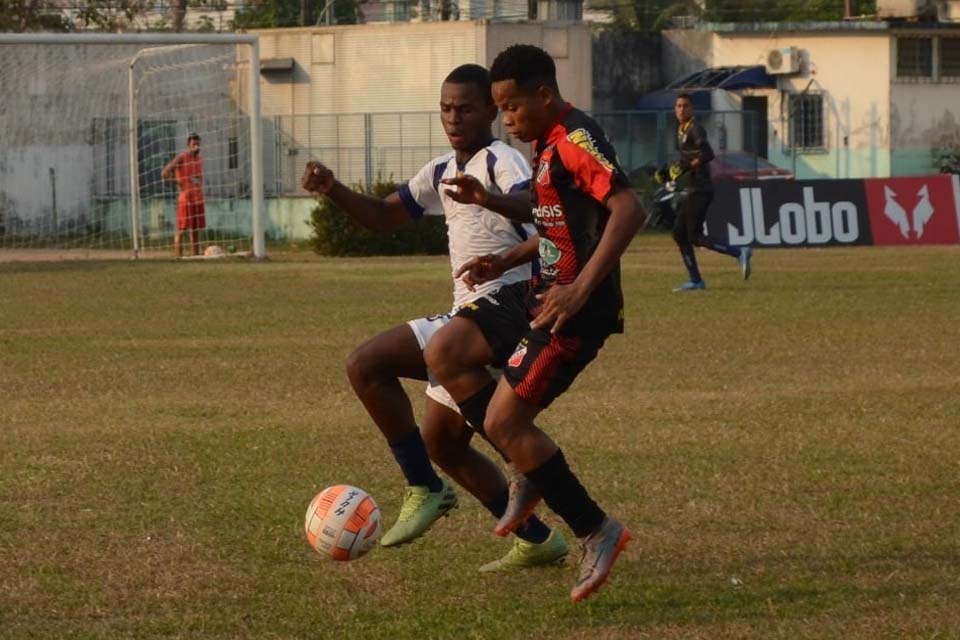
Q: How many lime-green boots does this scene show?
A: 2